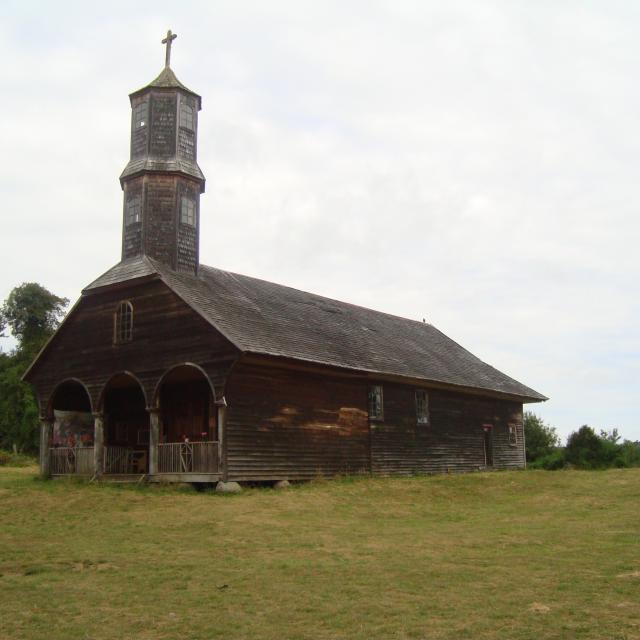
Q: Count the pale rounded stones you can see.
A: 2